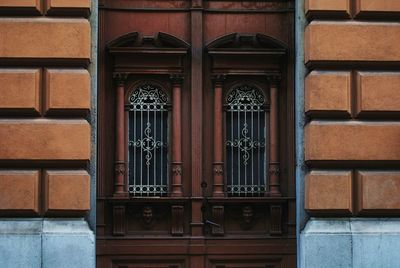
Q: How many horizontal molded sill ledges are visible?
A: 2